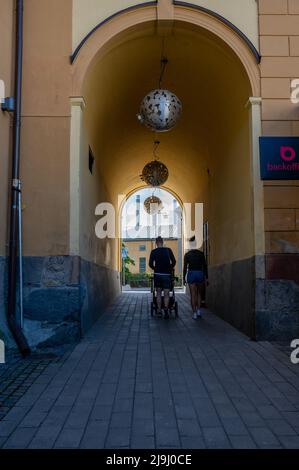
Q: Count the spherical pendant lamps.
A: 3